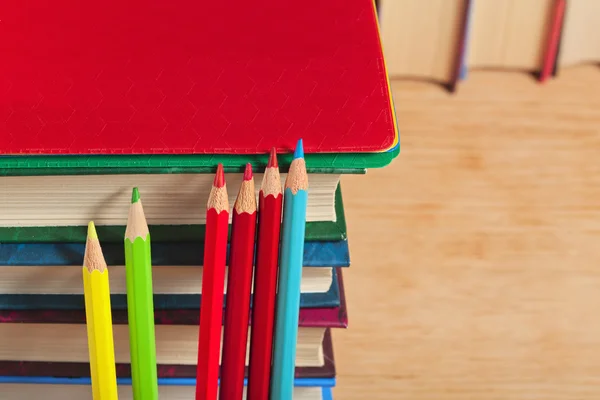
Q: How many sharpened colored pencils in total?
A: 6